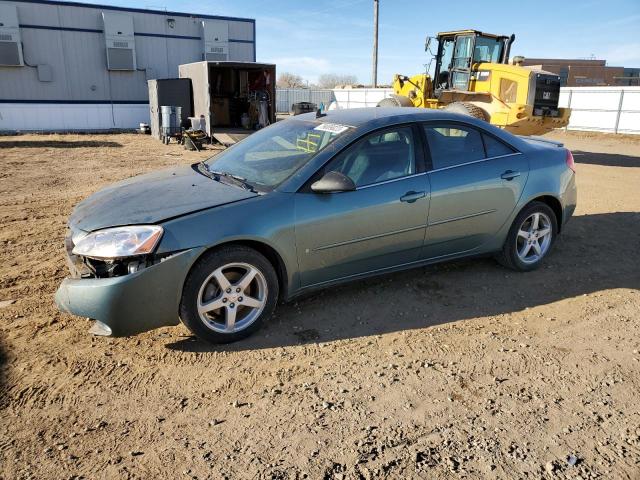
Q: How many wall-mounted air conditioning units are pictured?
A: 3